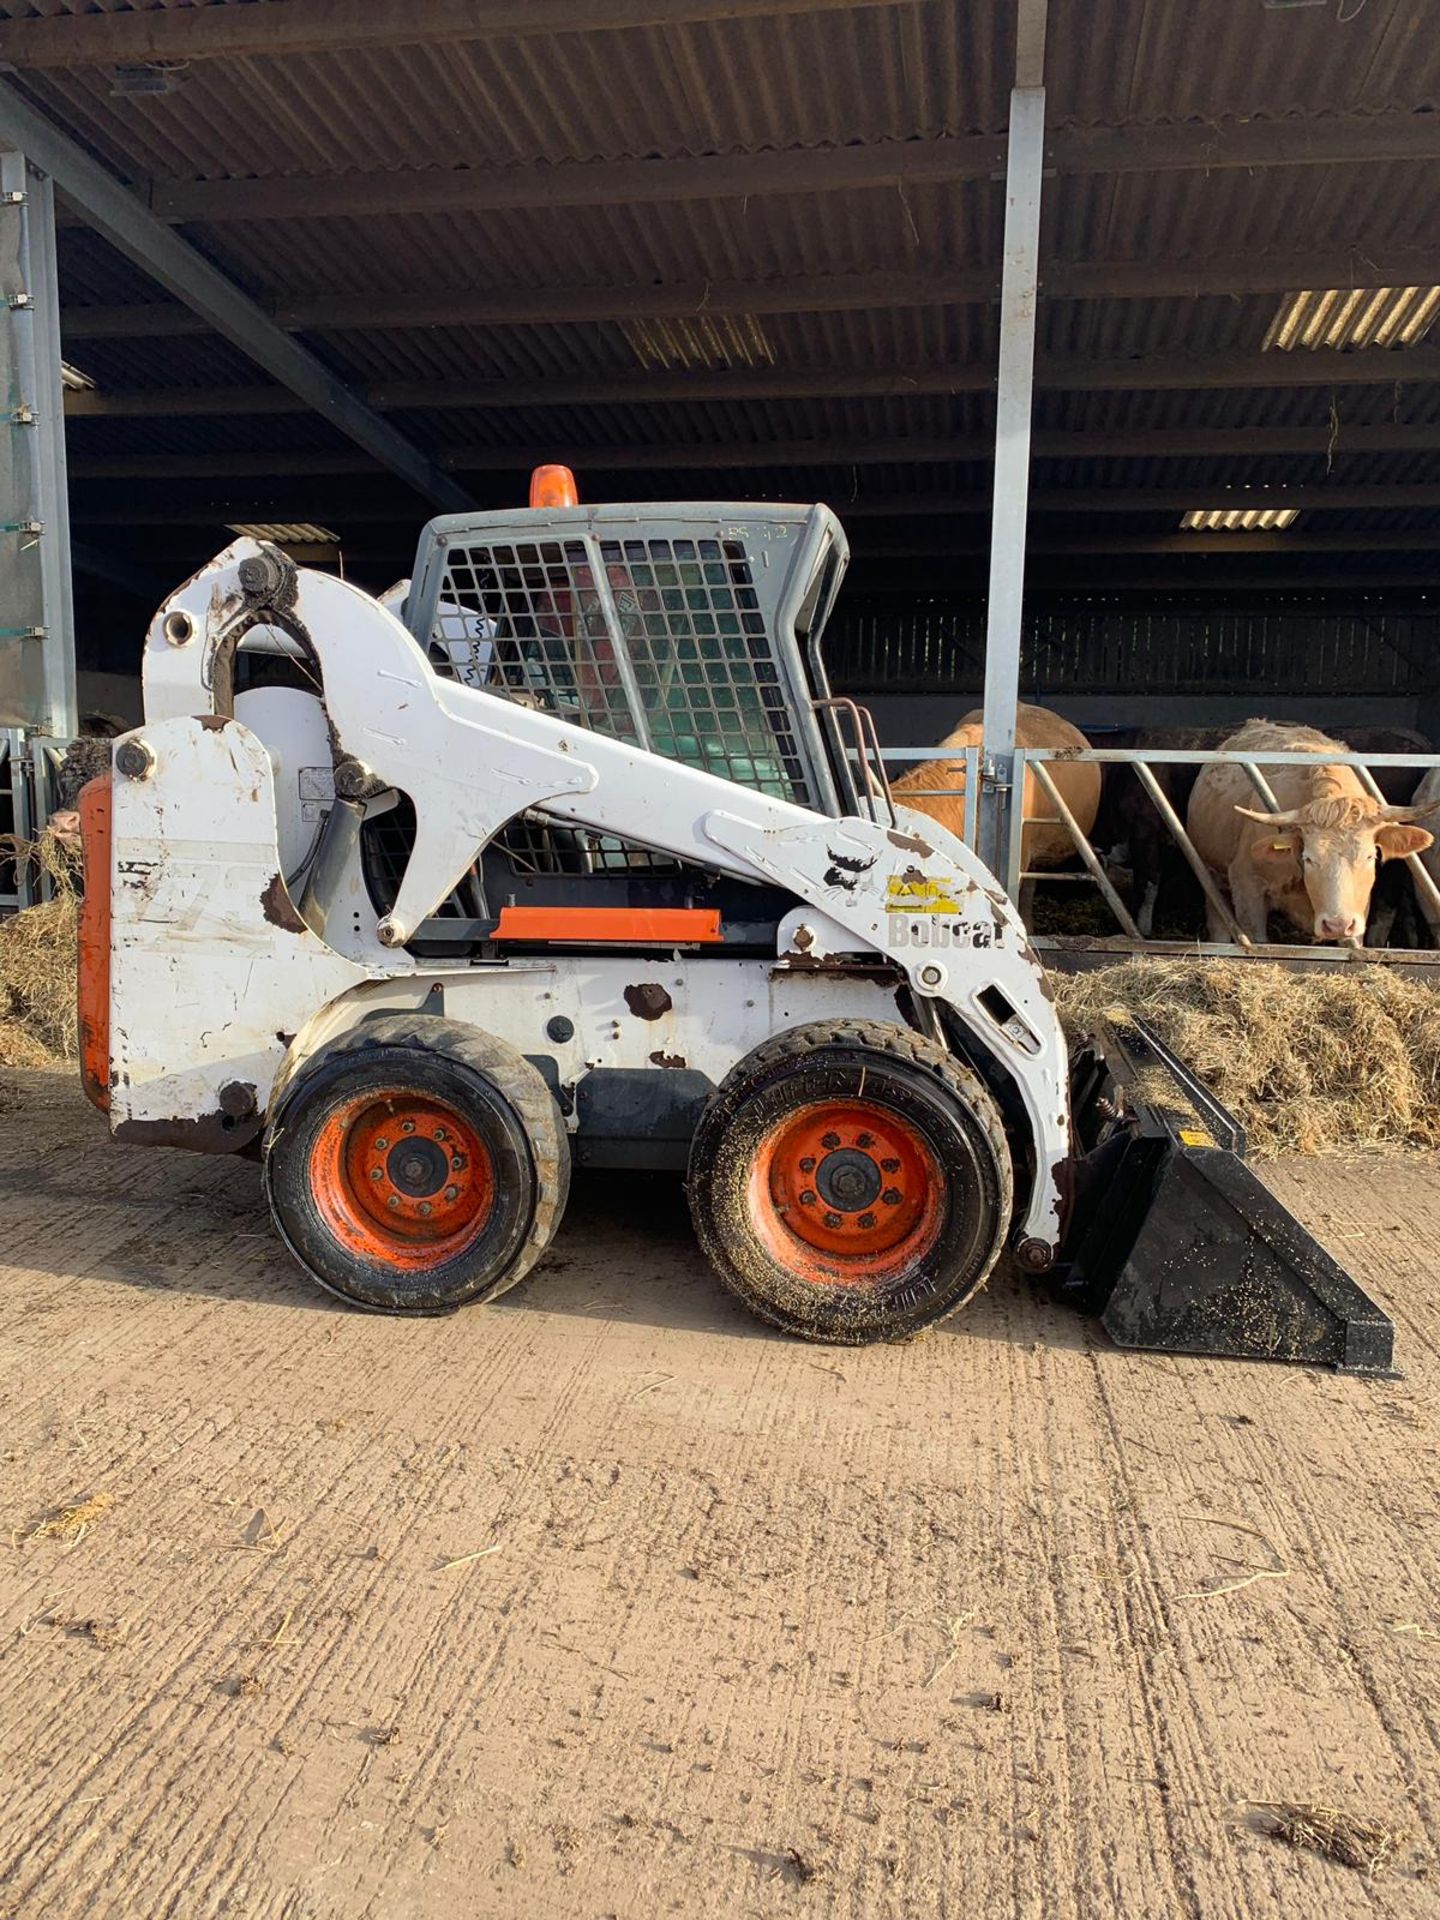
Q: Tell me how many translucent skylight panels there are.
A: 5